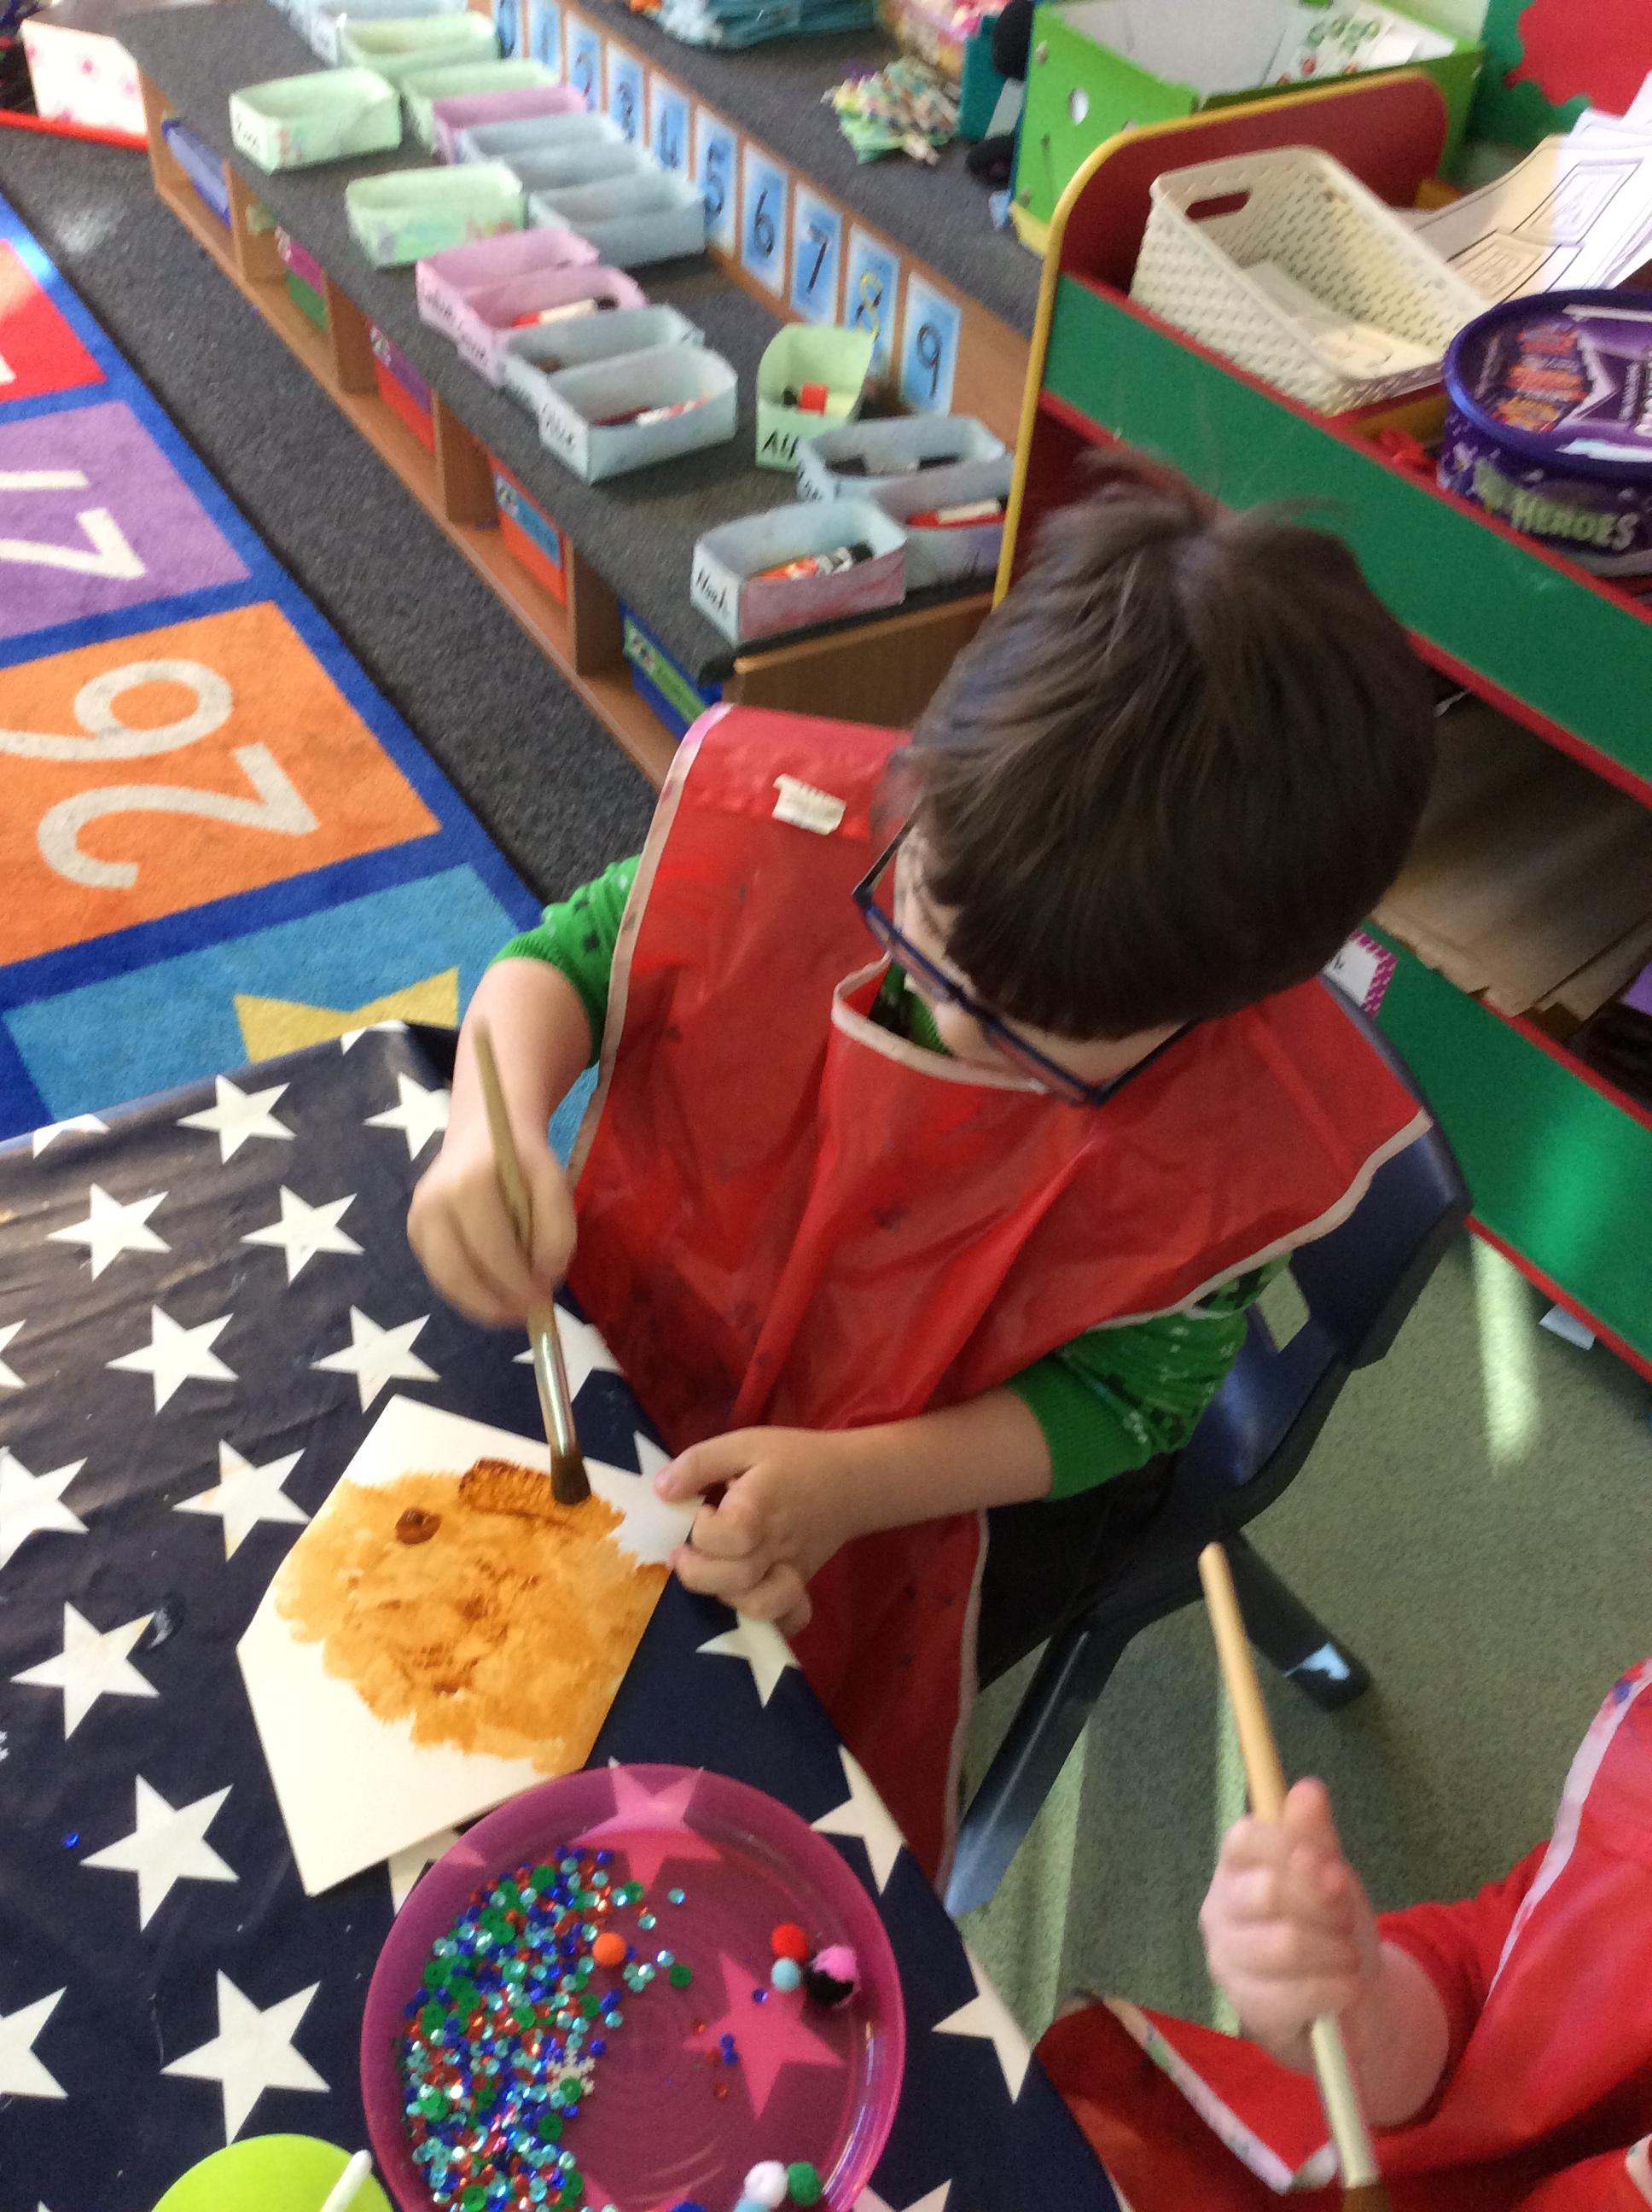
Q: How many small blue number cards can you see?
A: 10